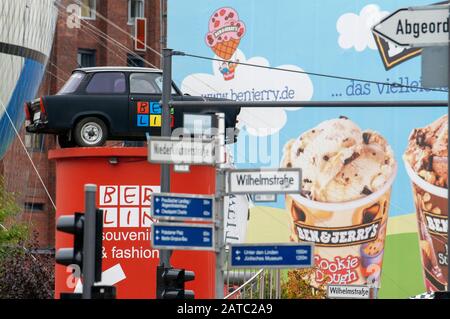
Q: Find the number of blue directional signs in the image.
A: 3